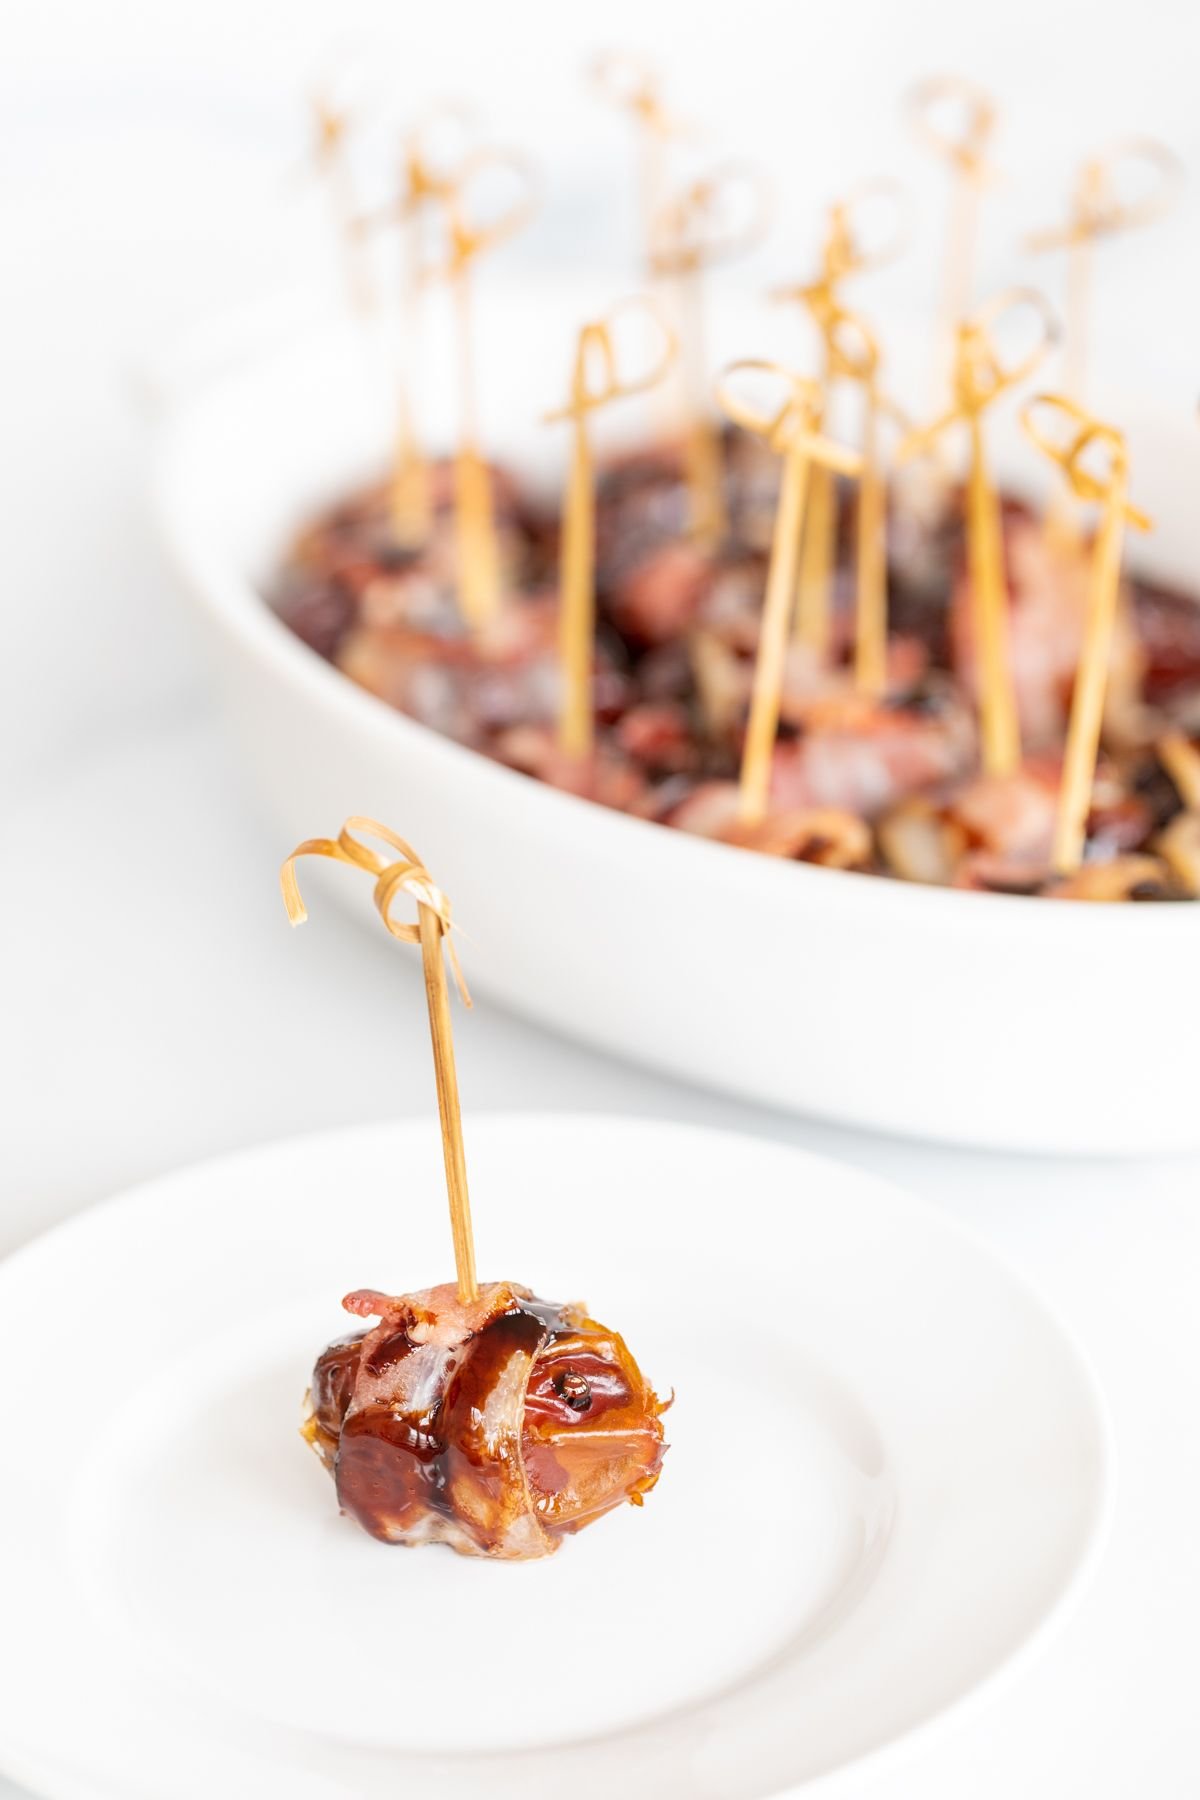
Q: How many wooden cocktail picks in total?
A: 14